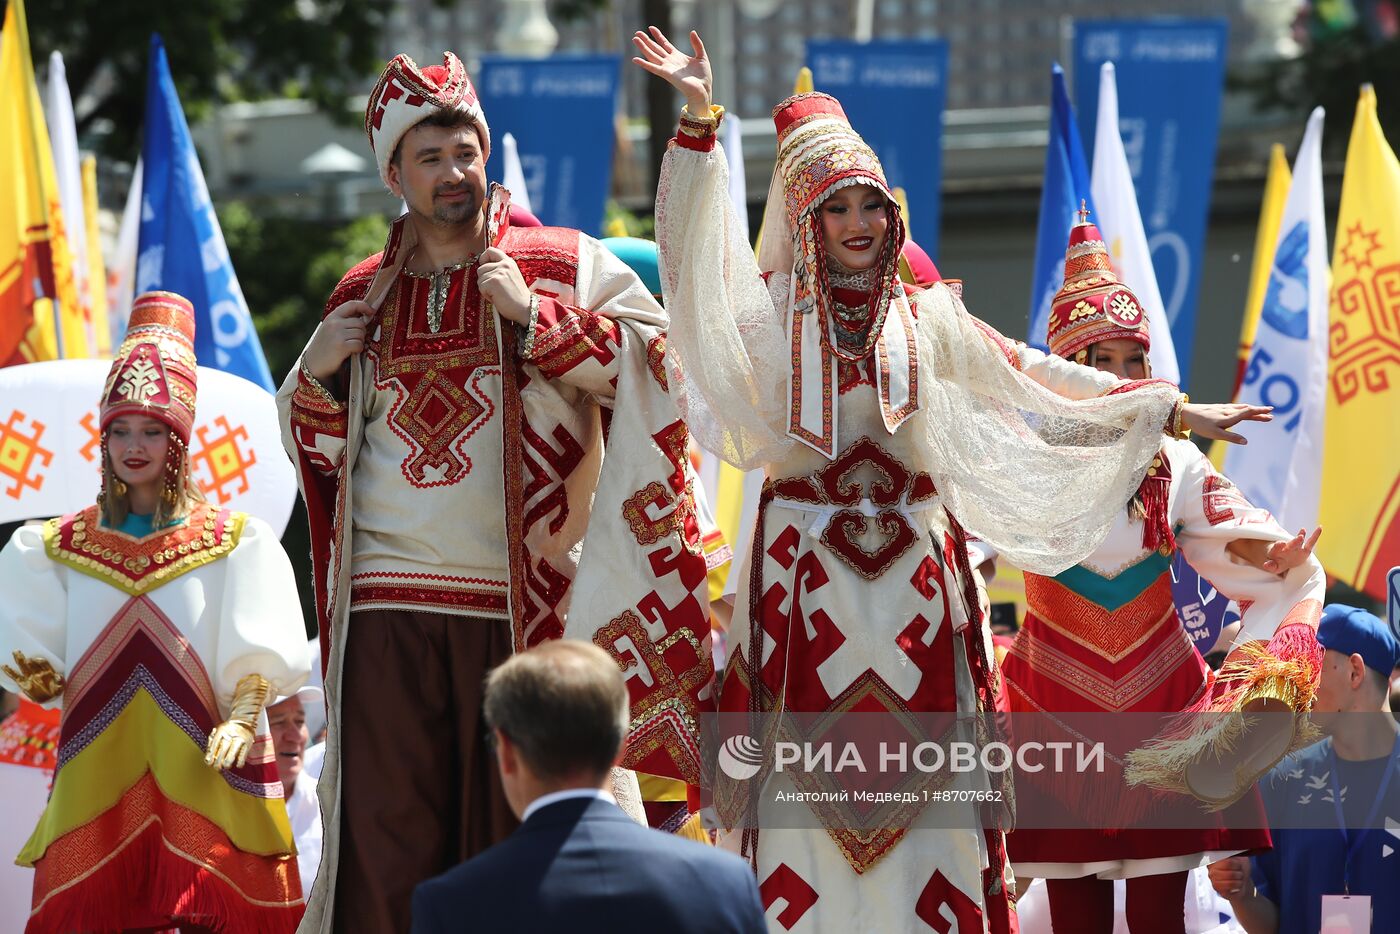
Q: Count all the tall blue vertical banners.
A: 3